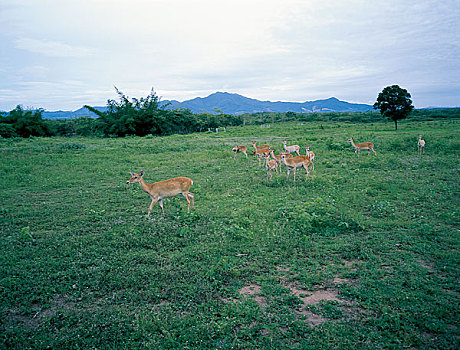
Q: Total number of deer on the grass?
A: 11